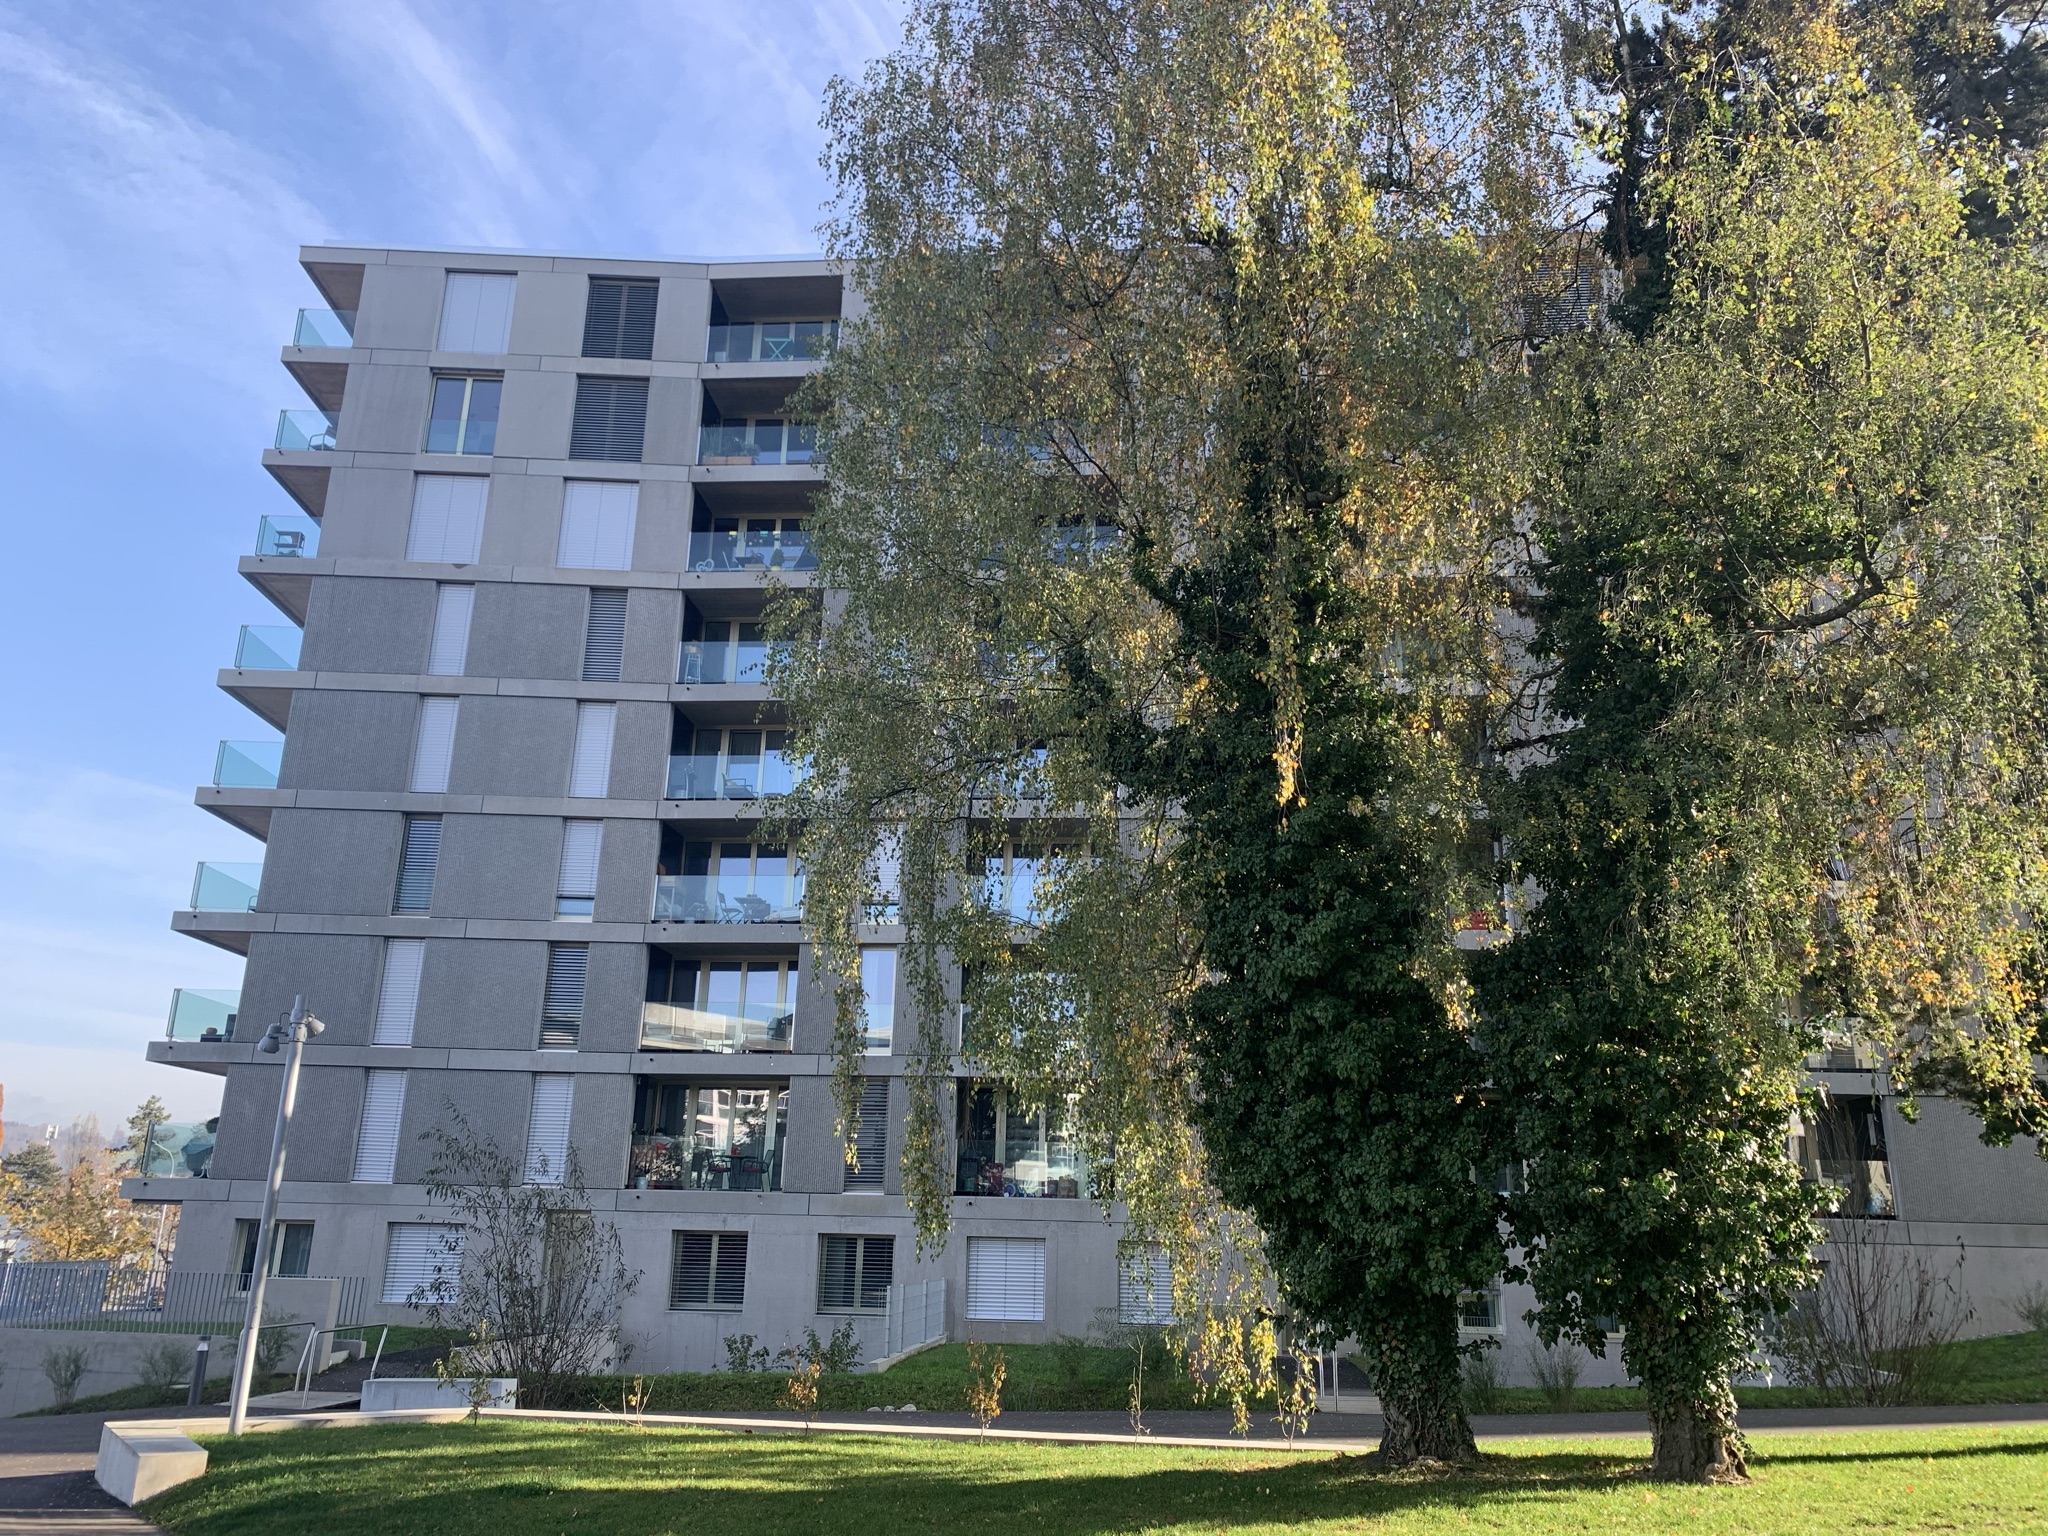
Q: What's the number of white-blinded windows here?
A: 14